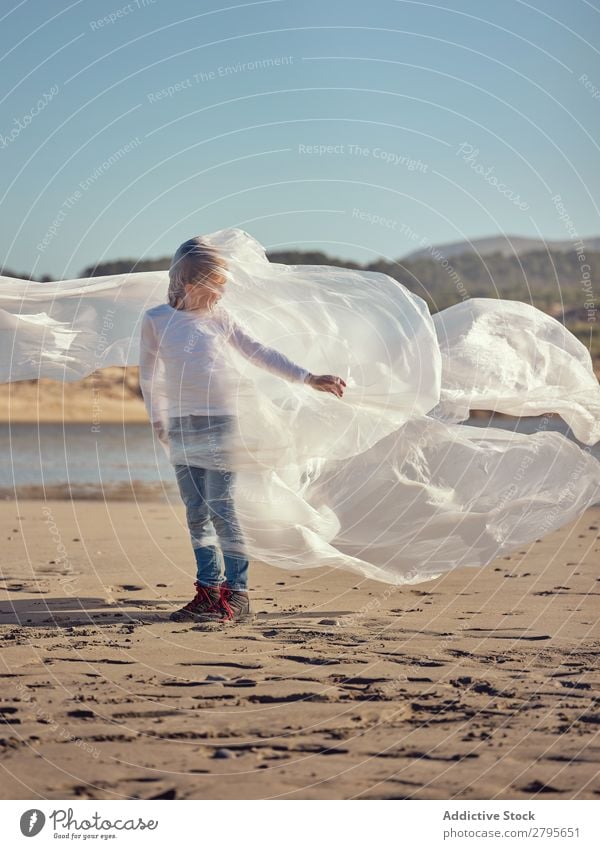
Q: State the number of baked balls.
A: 0